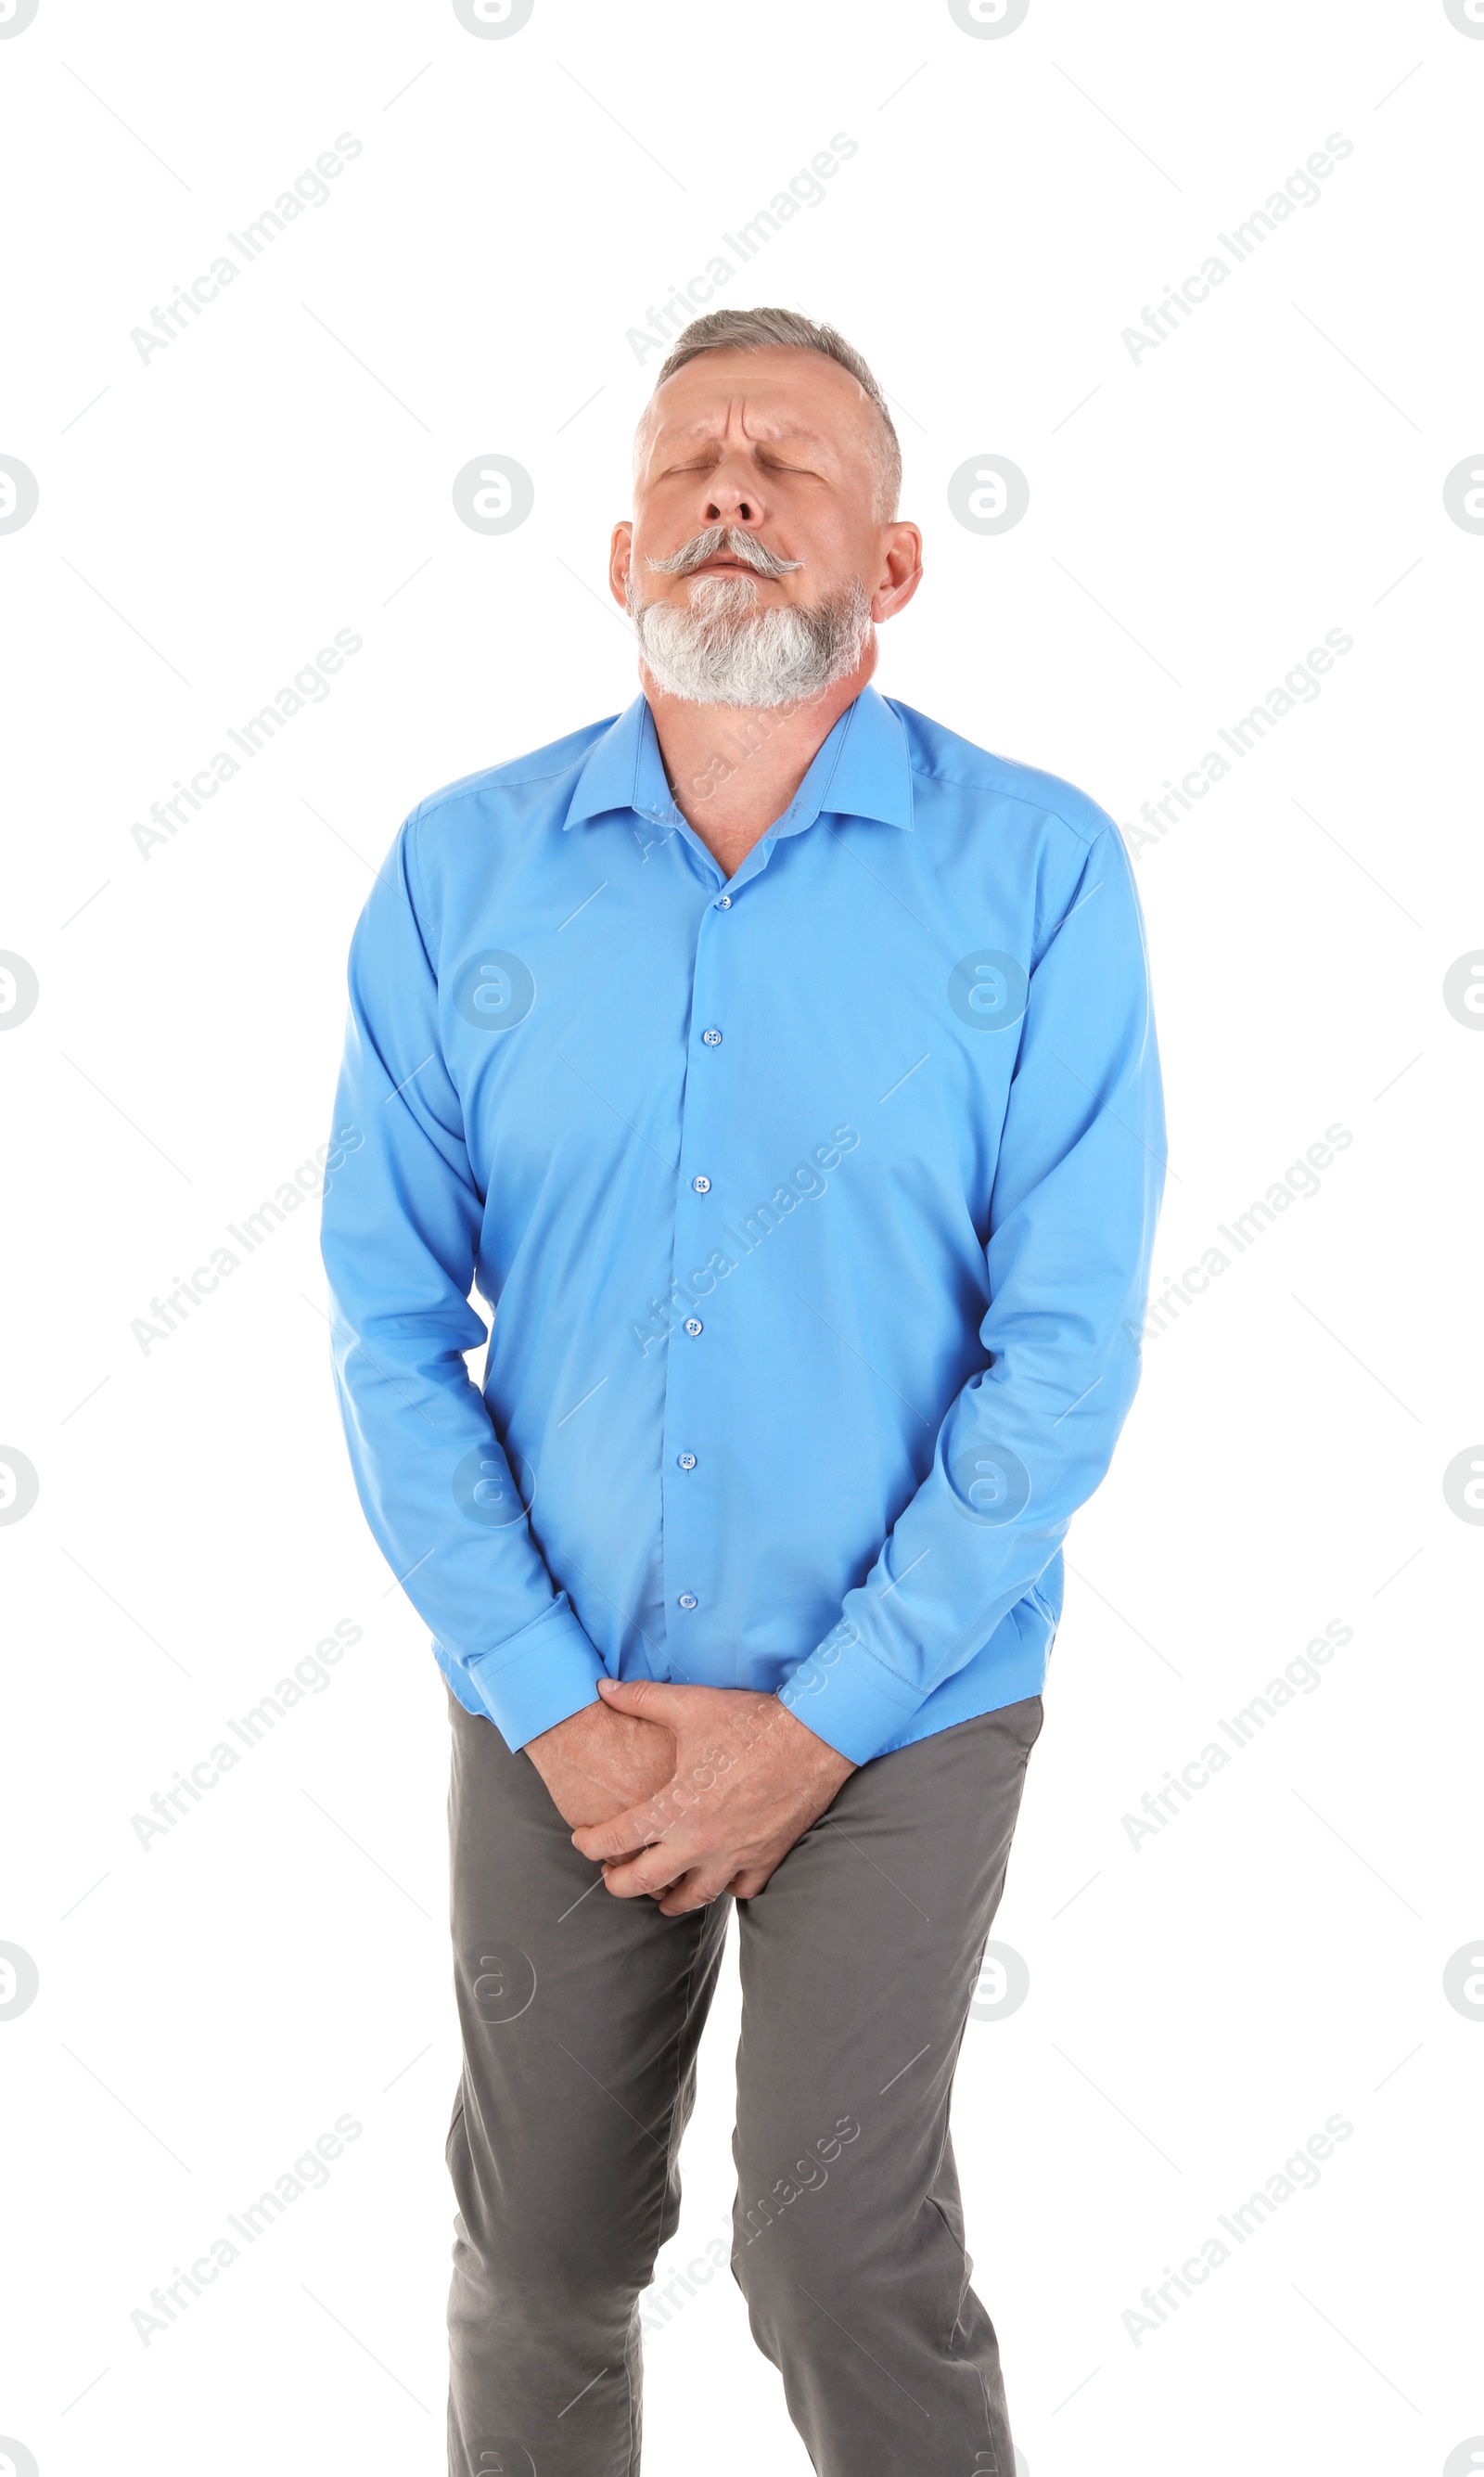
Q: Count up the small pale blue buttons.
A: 6